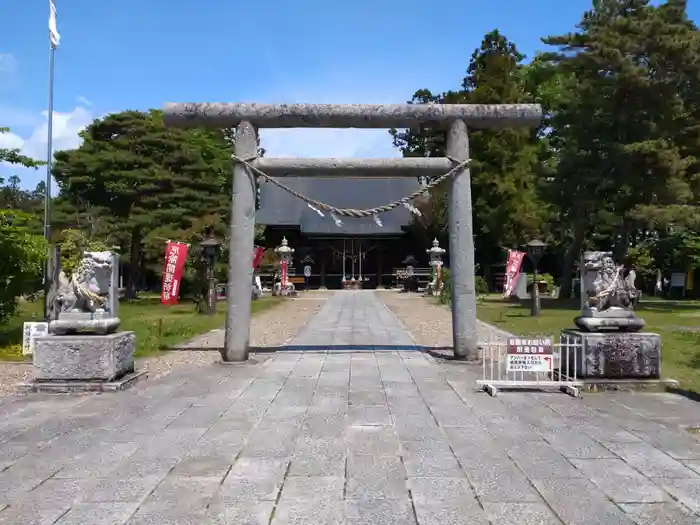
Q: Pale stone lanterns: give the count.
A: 2